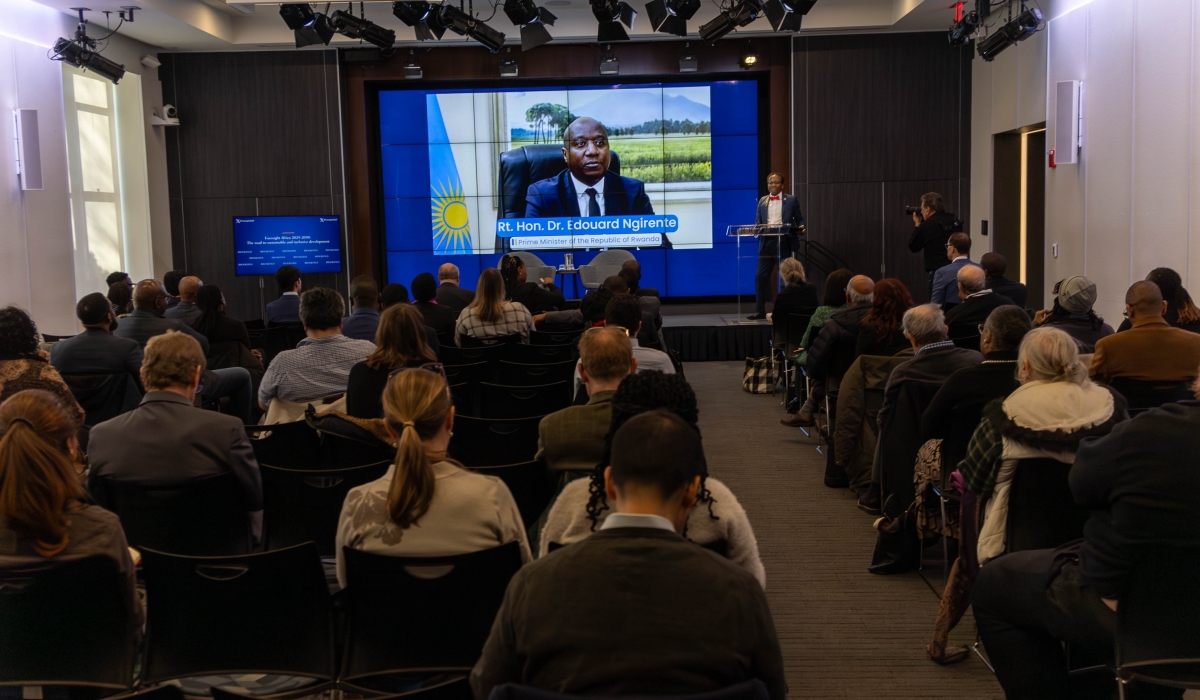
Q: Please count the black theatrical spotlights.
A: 12